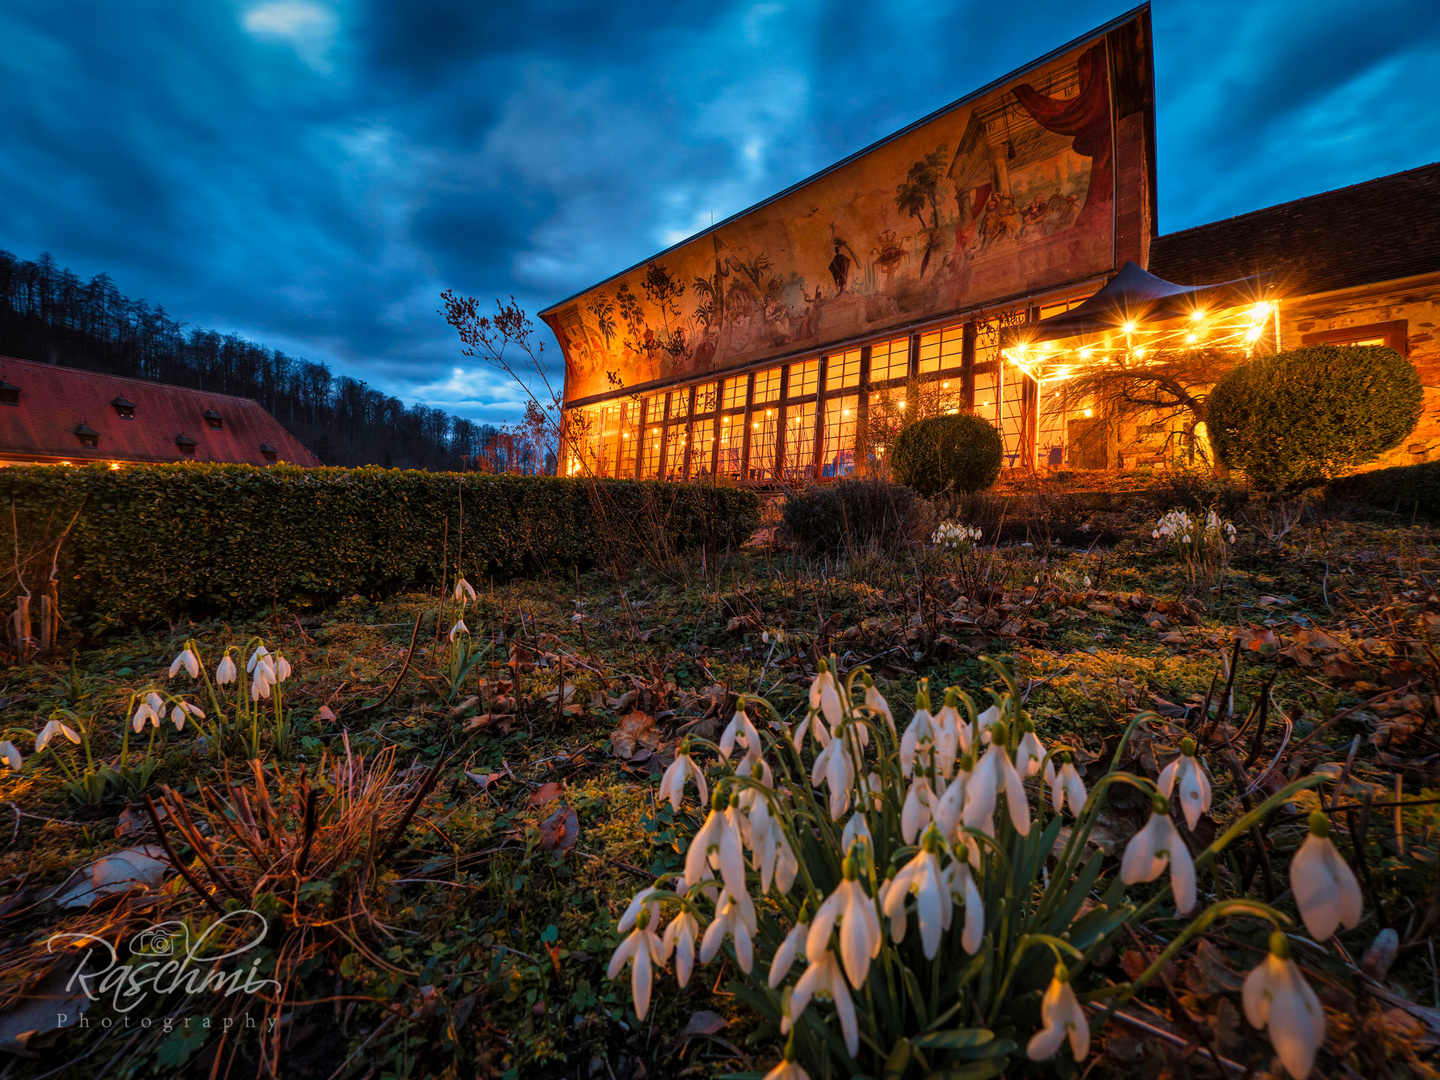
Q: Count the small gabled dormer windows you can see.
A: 6